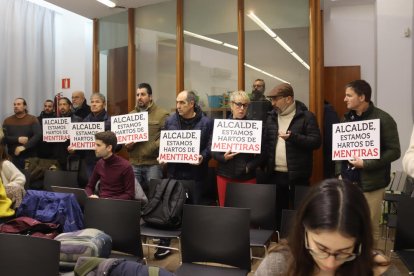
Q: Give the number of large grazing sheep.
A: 0